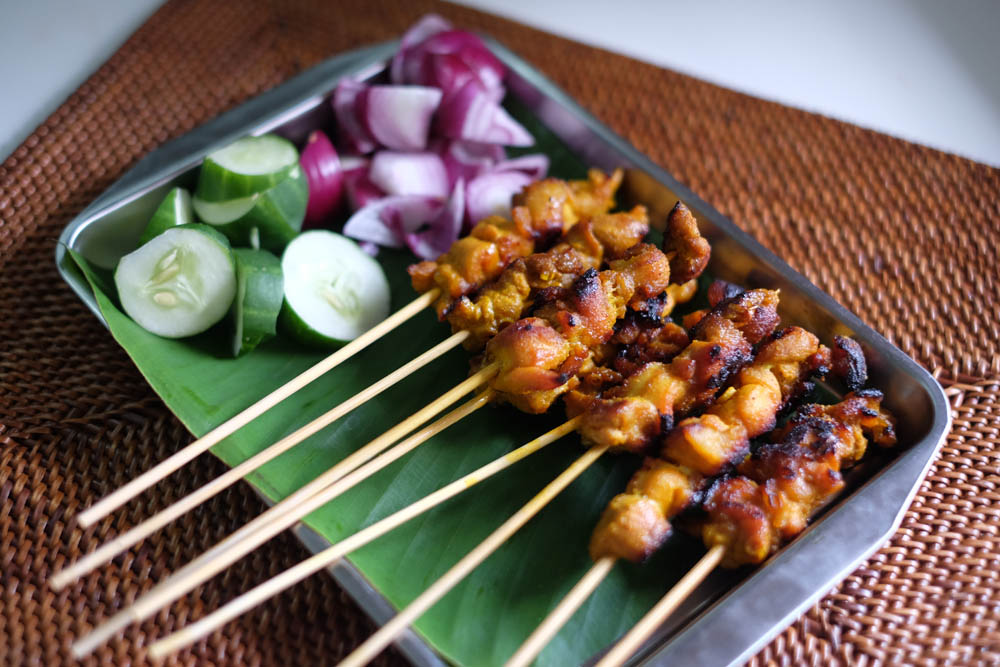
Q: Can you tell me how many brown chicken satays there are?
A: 8